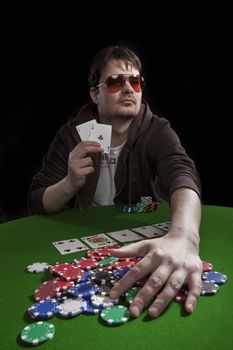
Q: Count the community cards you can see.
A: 5